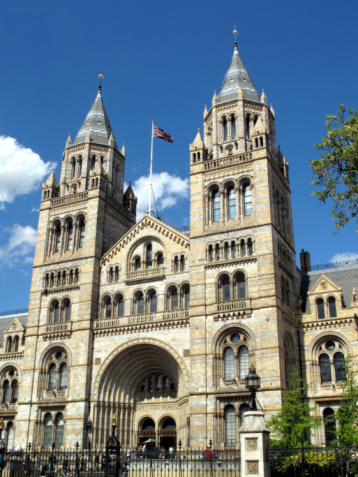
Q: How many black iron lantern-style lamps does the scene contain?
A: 1